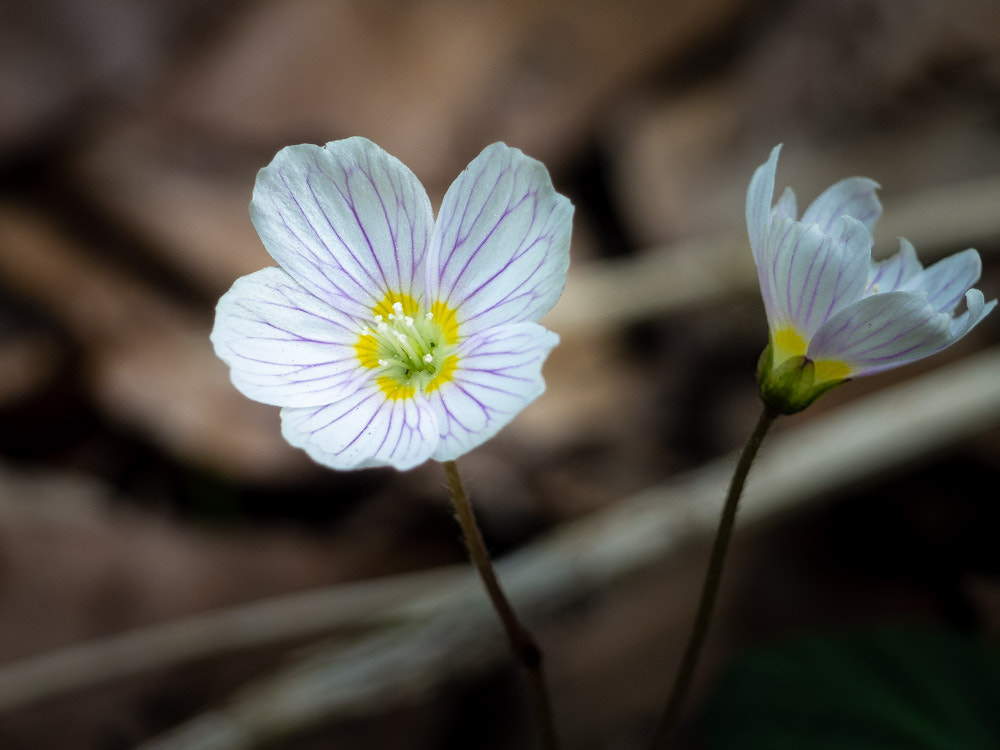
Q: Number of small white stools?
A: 0